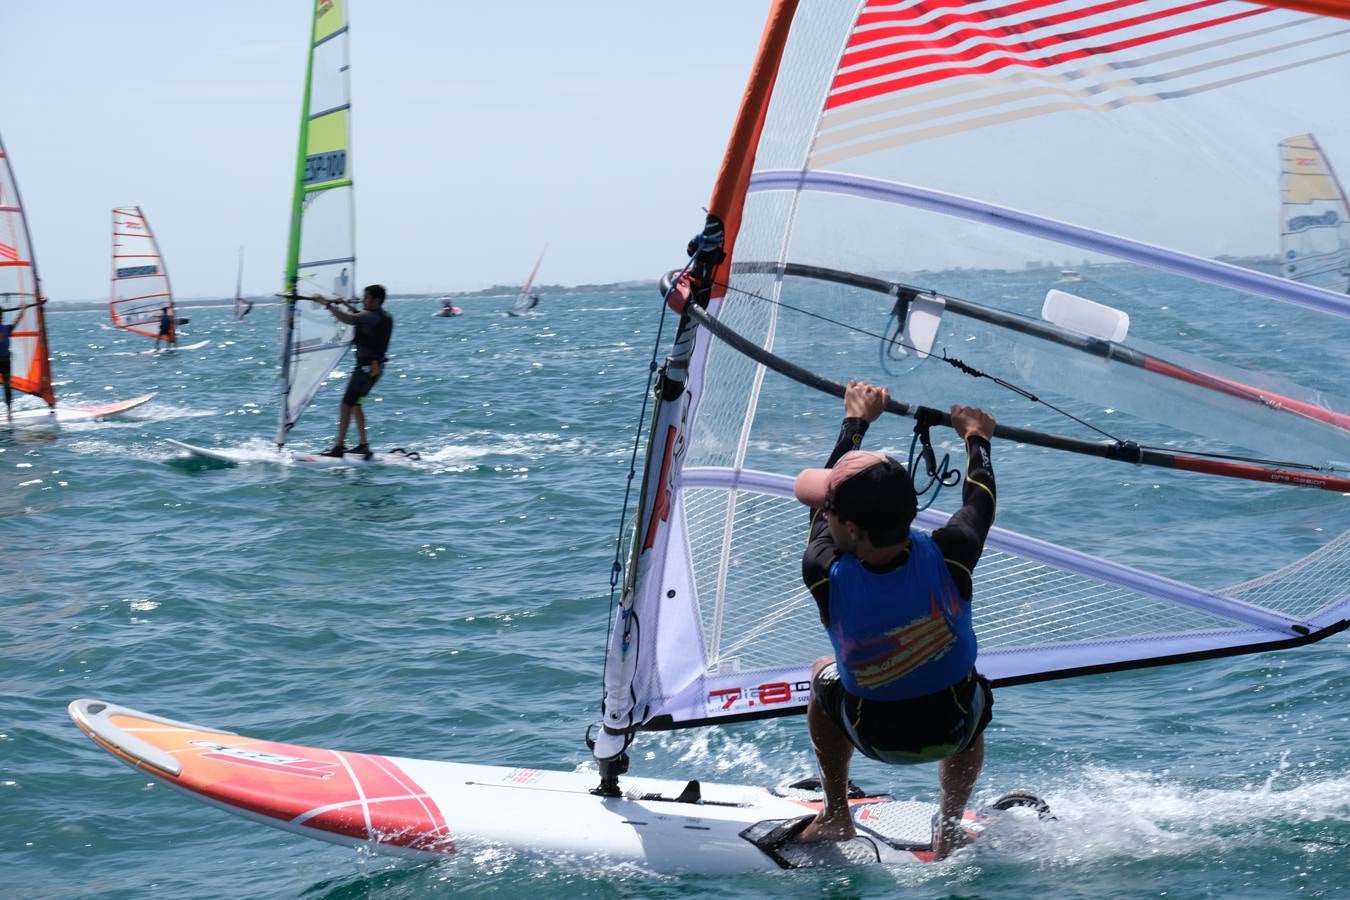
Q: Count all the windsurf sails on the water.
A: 7